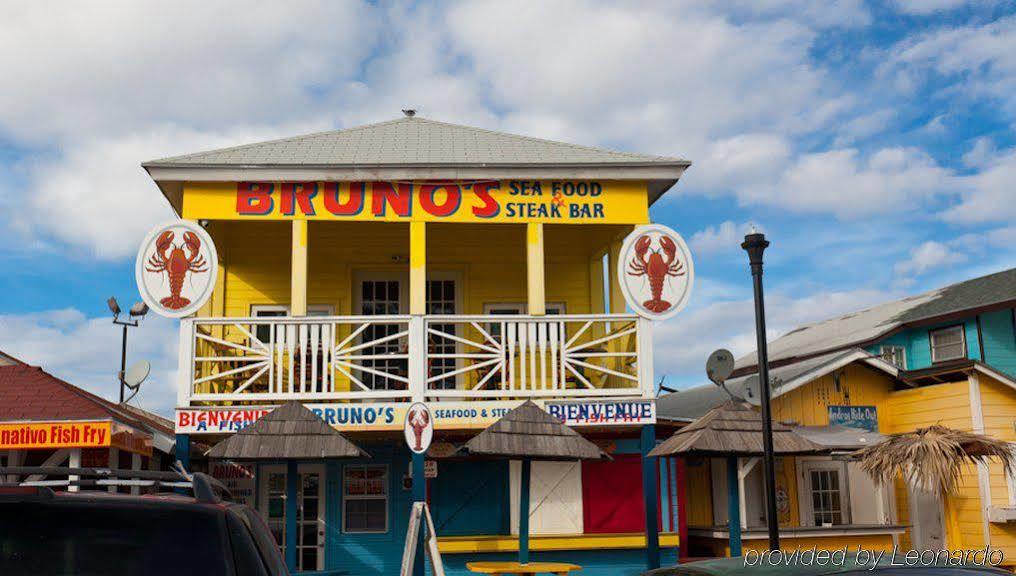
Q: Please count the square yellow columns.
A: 3